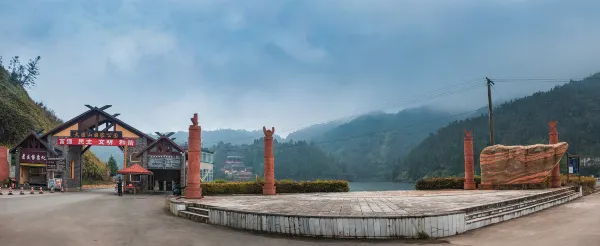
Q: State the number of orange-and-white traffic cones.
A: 7